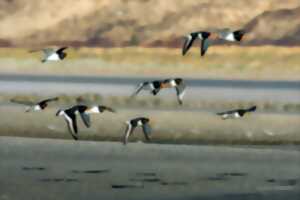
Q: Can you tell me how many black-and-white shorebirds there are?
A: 10